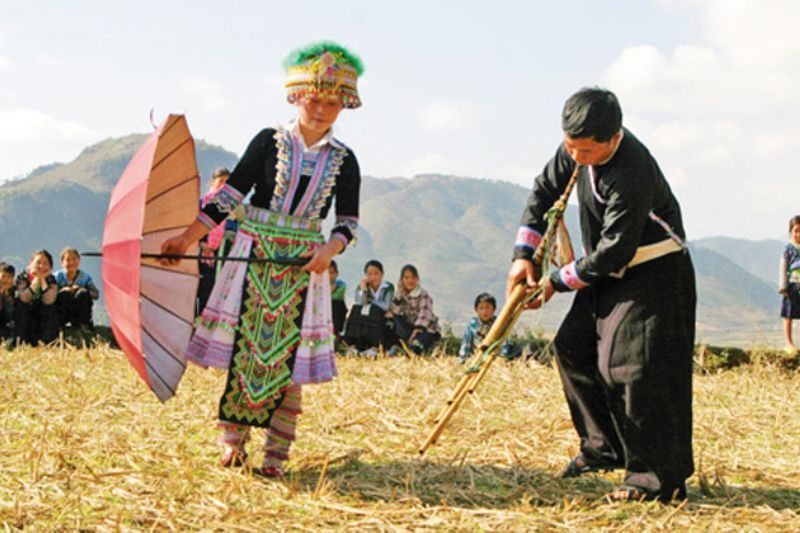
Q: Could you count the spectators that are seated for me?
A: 7